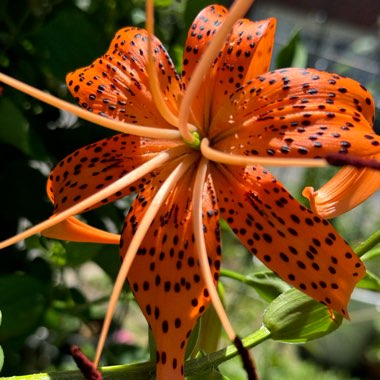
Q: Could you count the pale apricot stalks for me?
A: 7